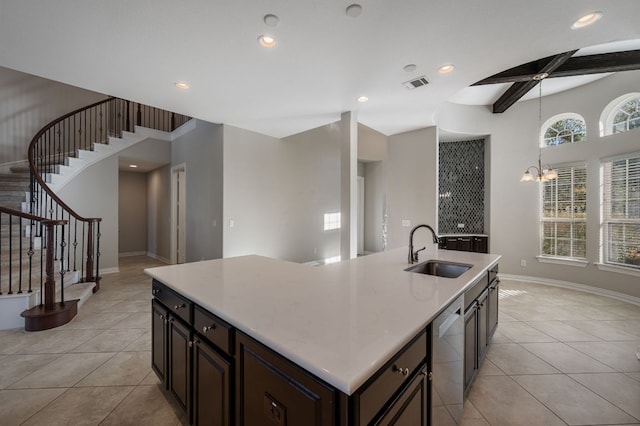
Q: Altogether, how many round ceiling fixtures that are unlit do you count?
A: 3